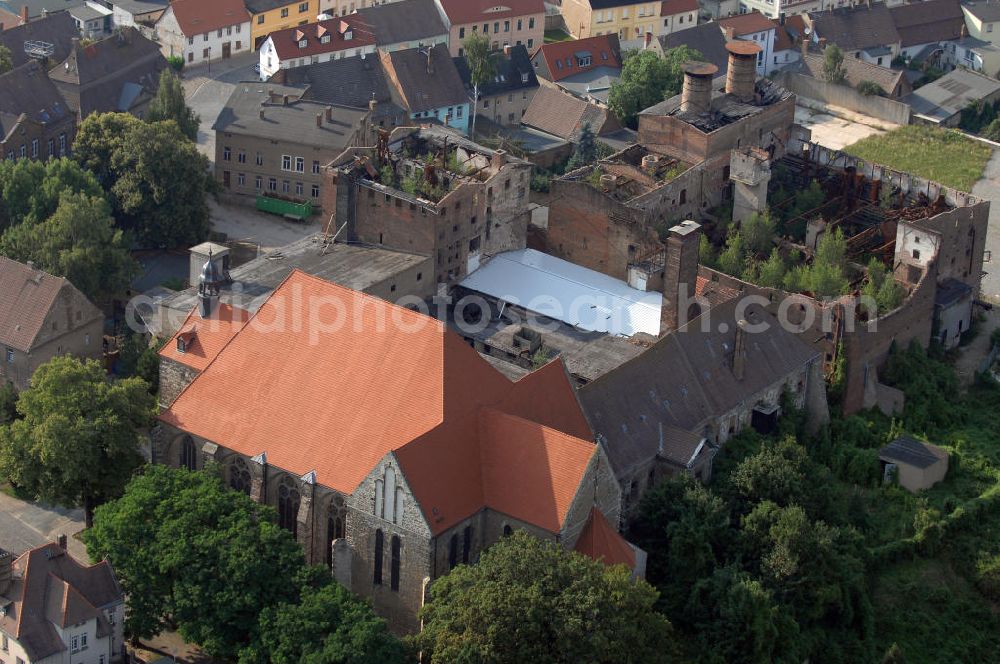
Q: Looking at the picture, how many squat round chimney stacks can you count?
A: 2